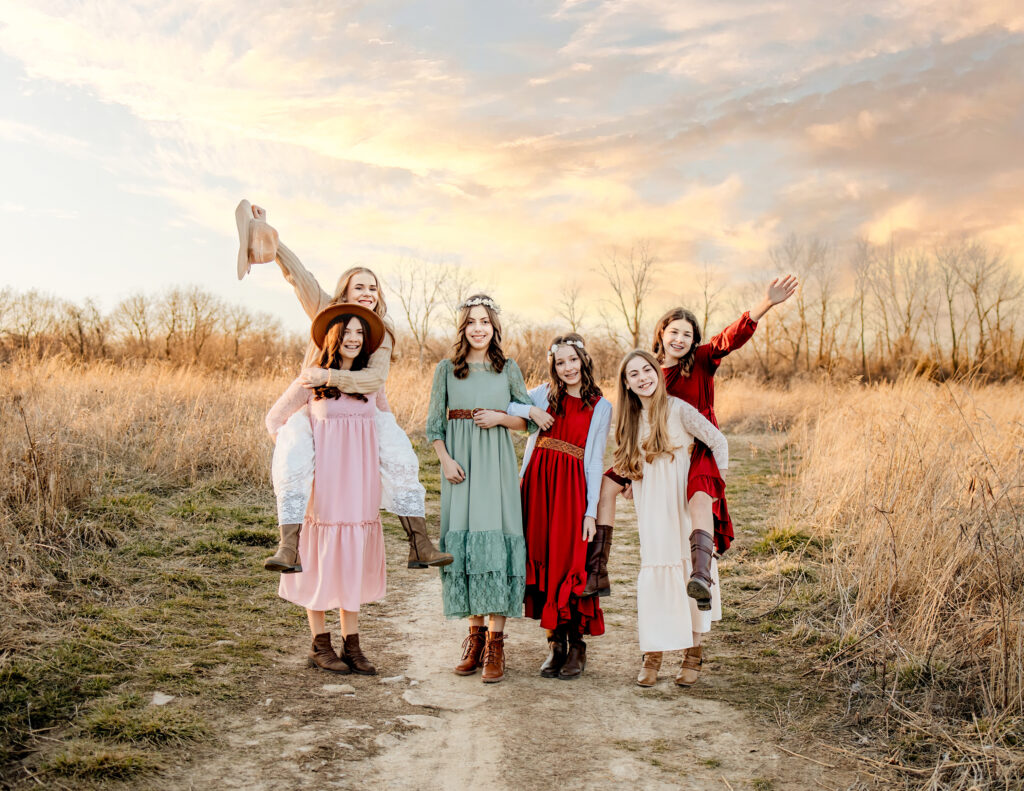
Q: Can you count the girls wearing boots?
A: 6